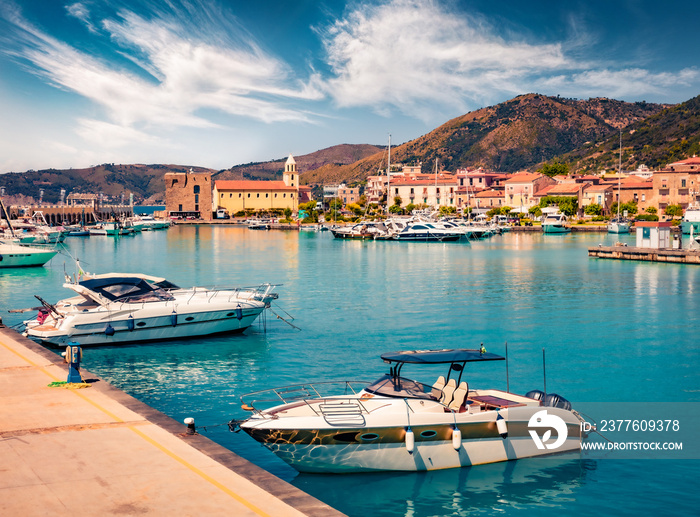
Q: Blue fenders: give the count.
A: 4